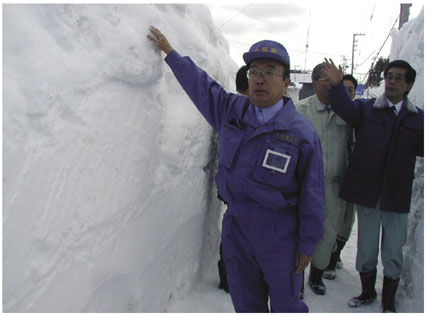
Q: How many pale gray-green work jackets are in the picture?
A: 1